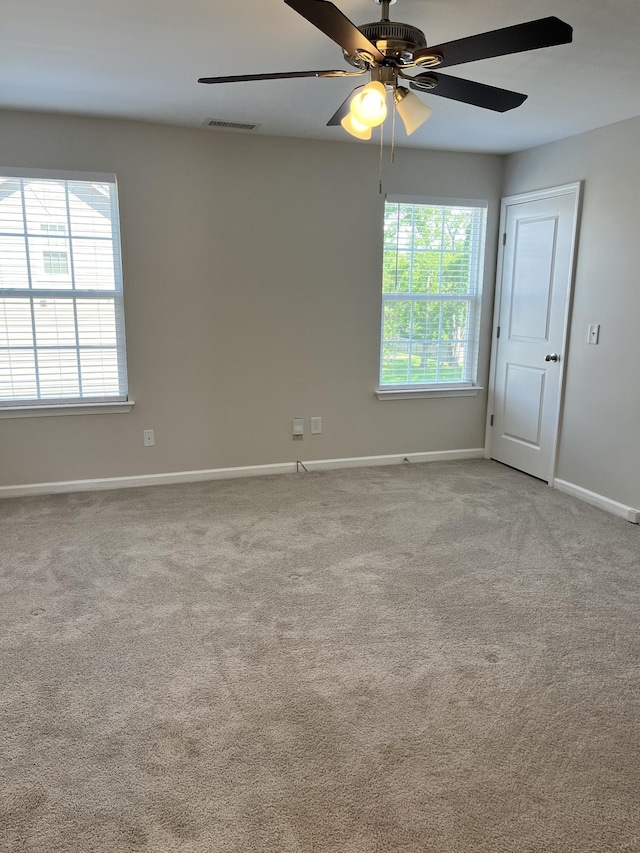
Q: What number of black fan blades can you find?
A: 5